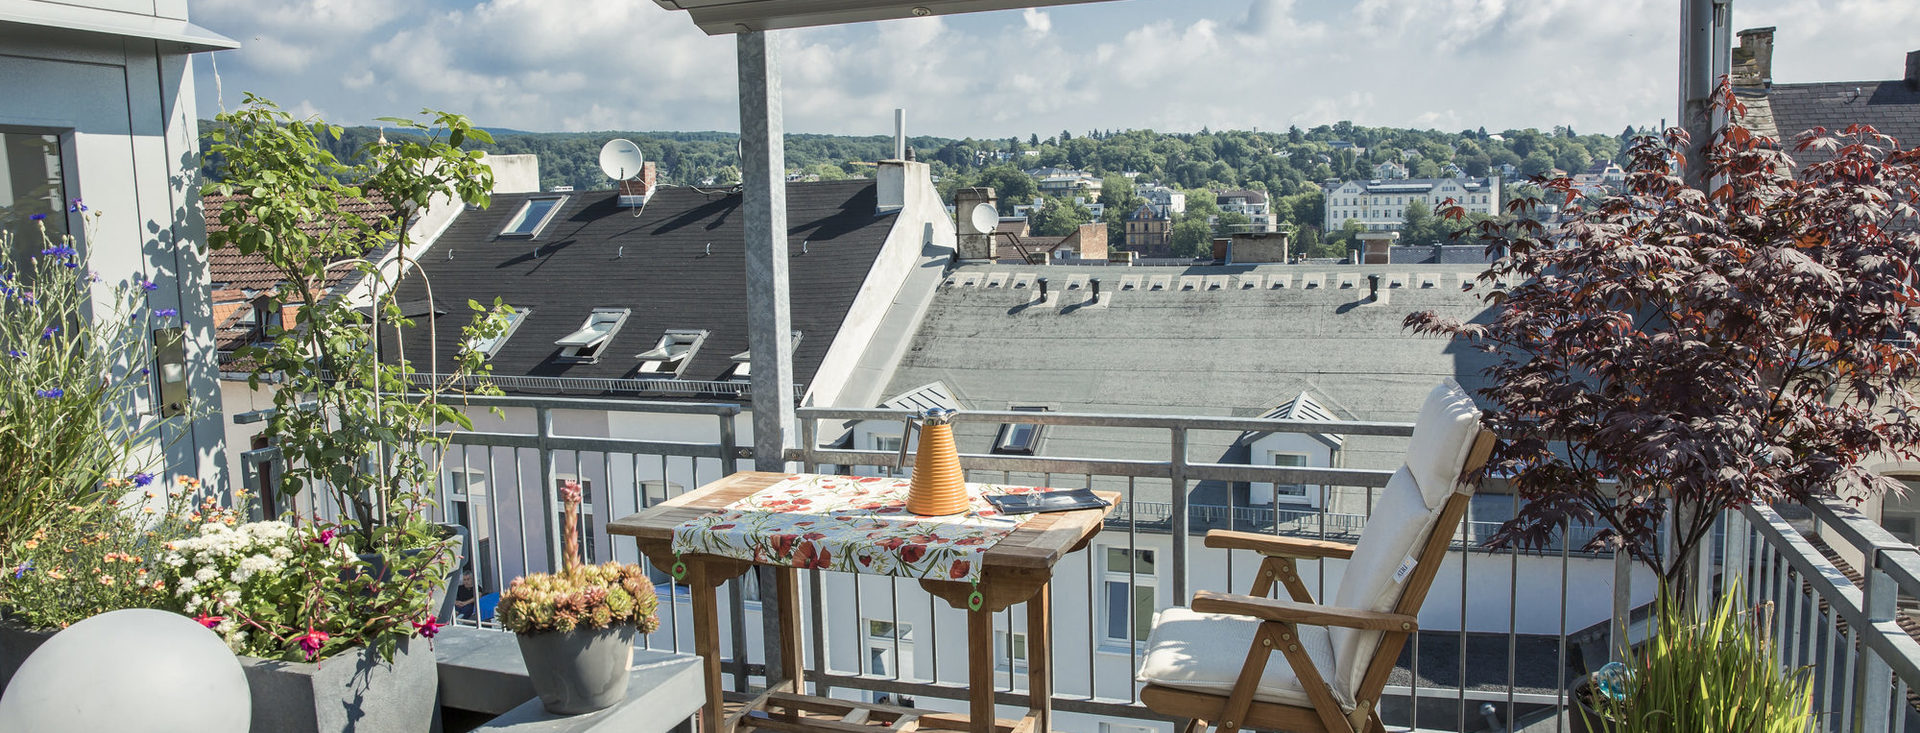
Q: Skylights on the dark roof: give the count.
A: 5